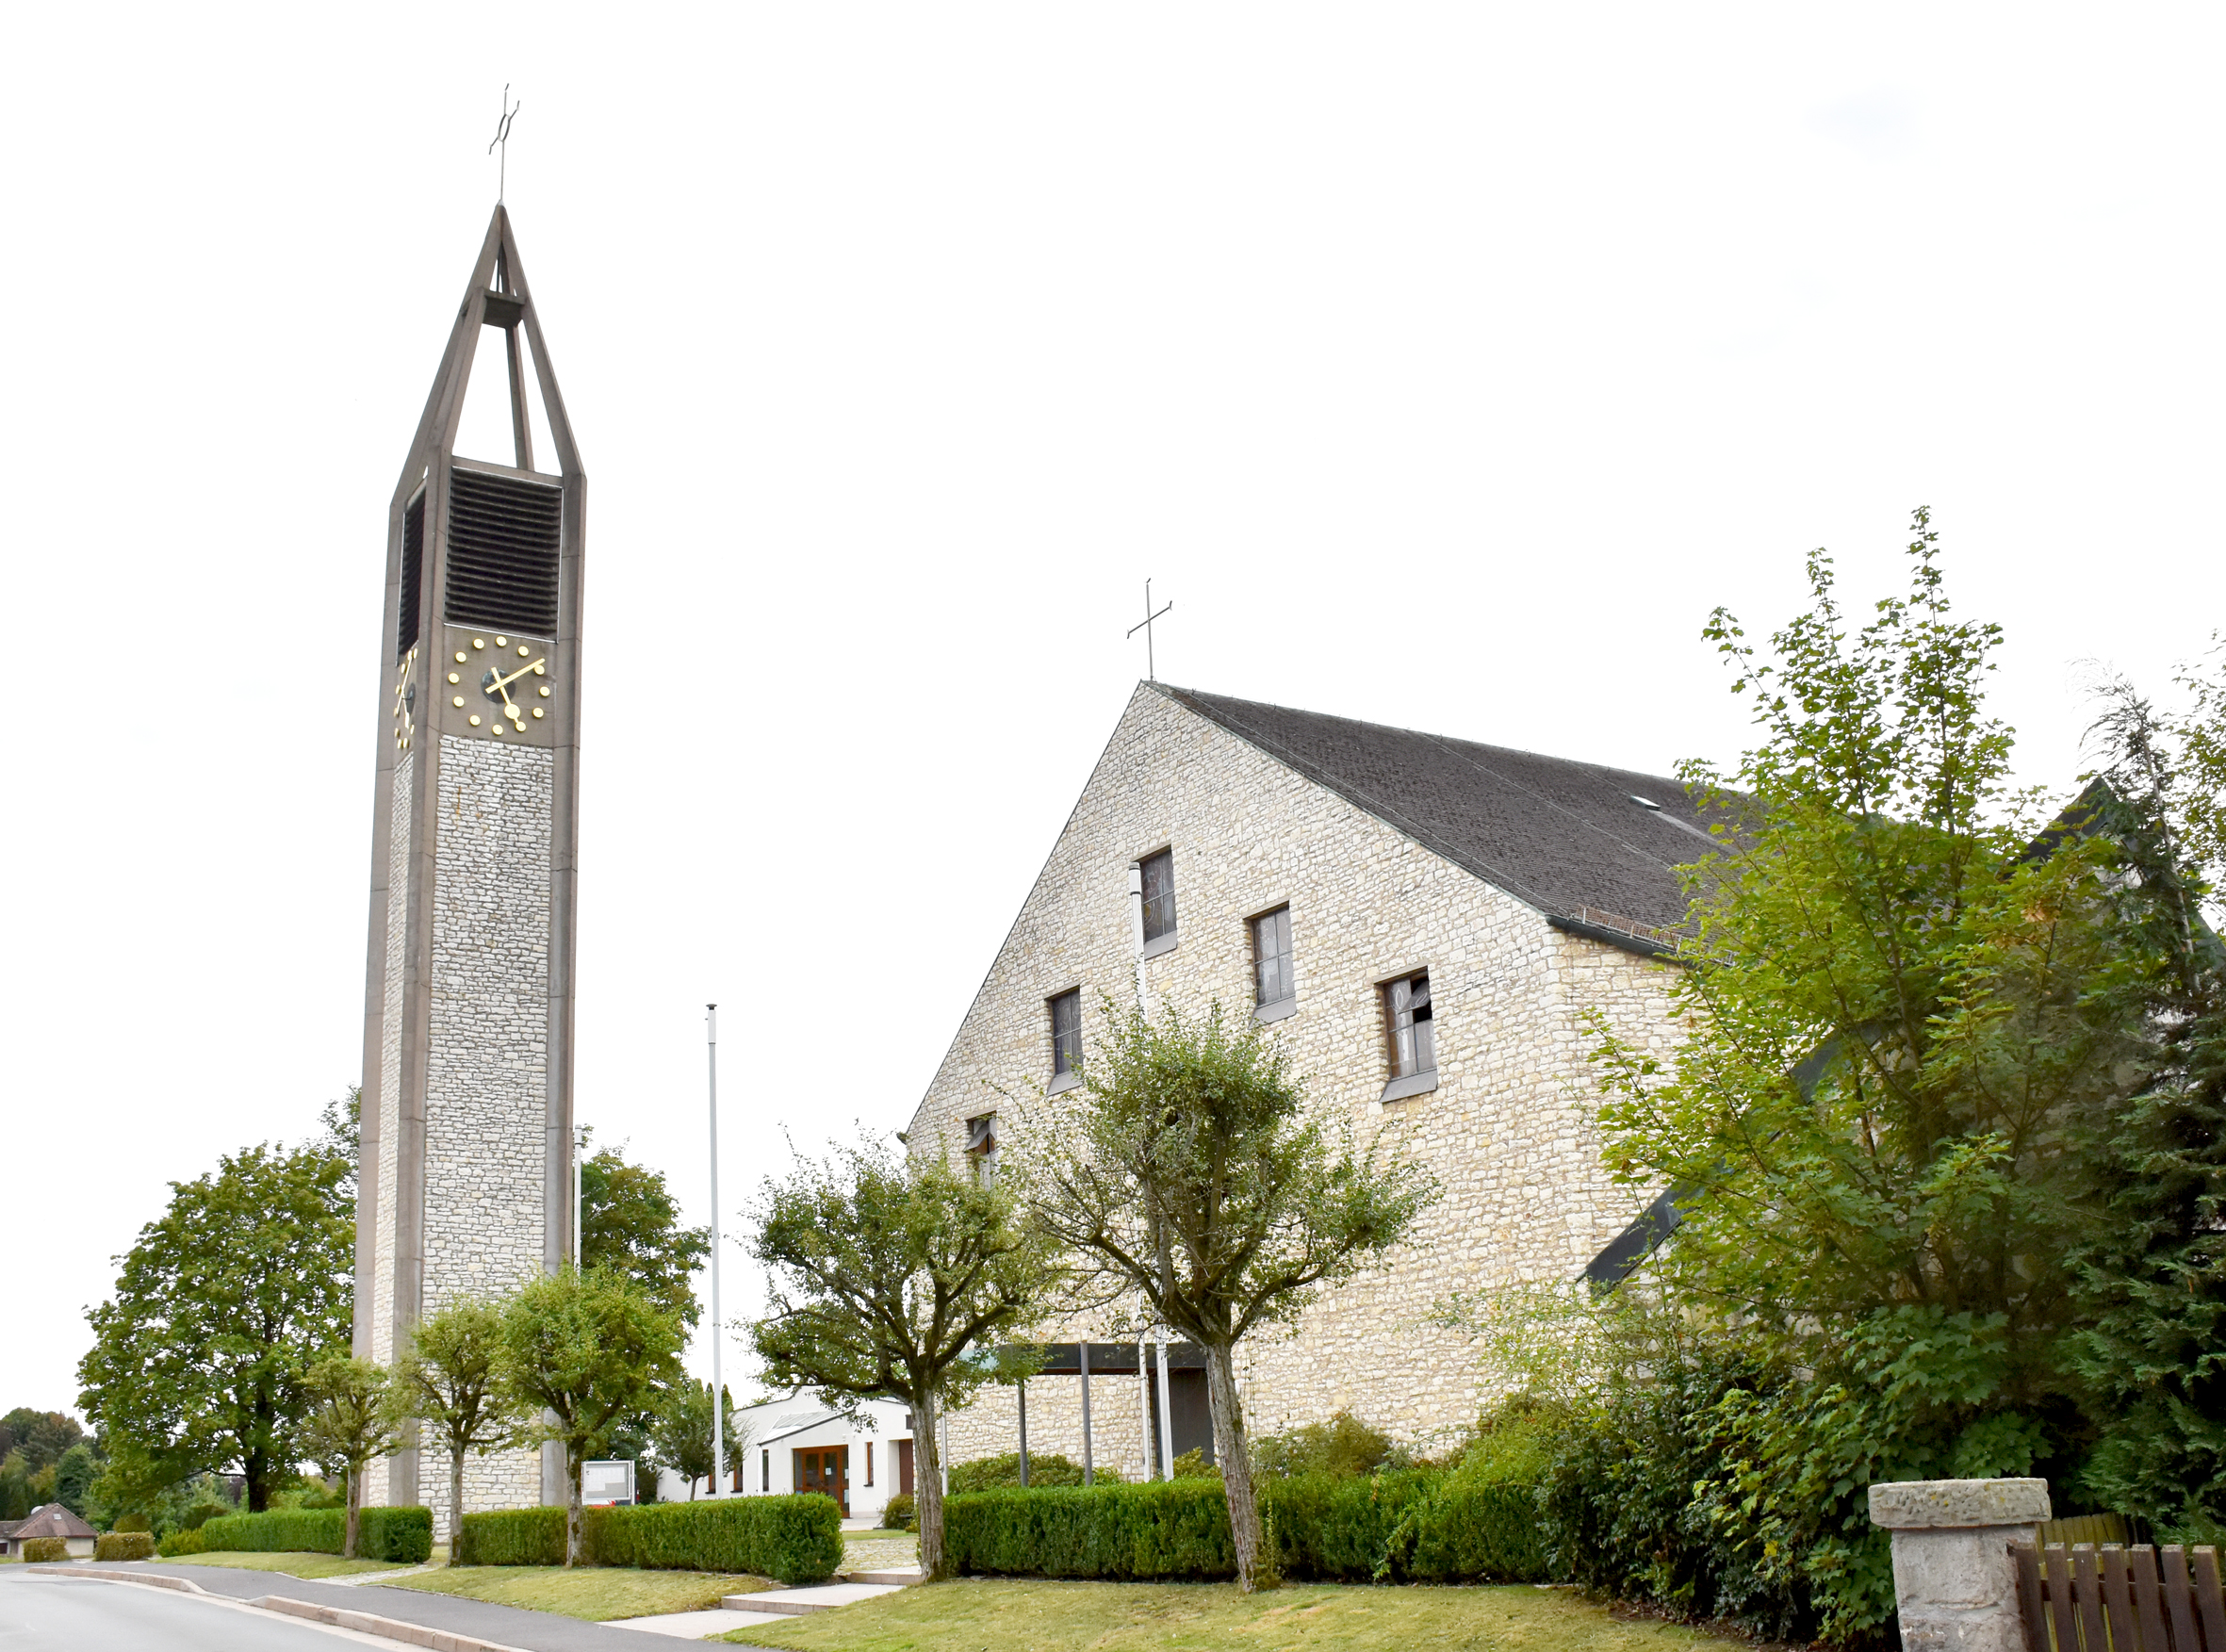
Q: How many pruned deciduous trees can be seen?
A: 5